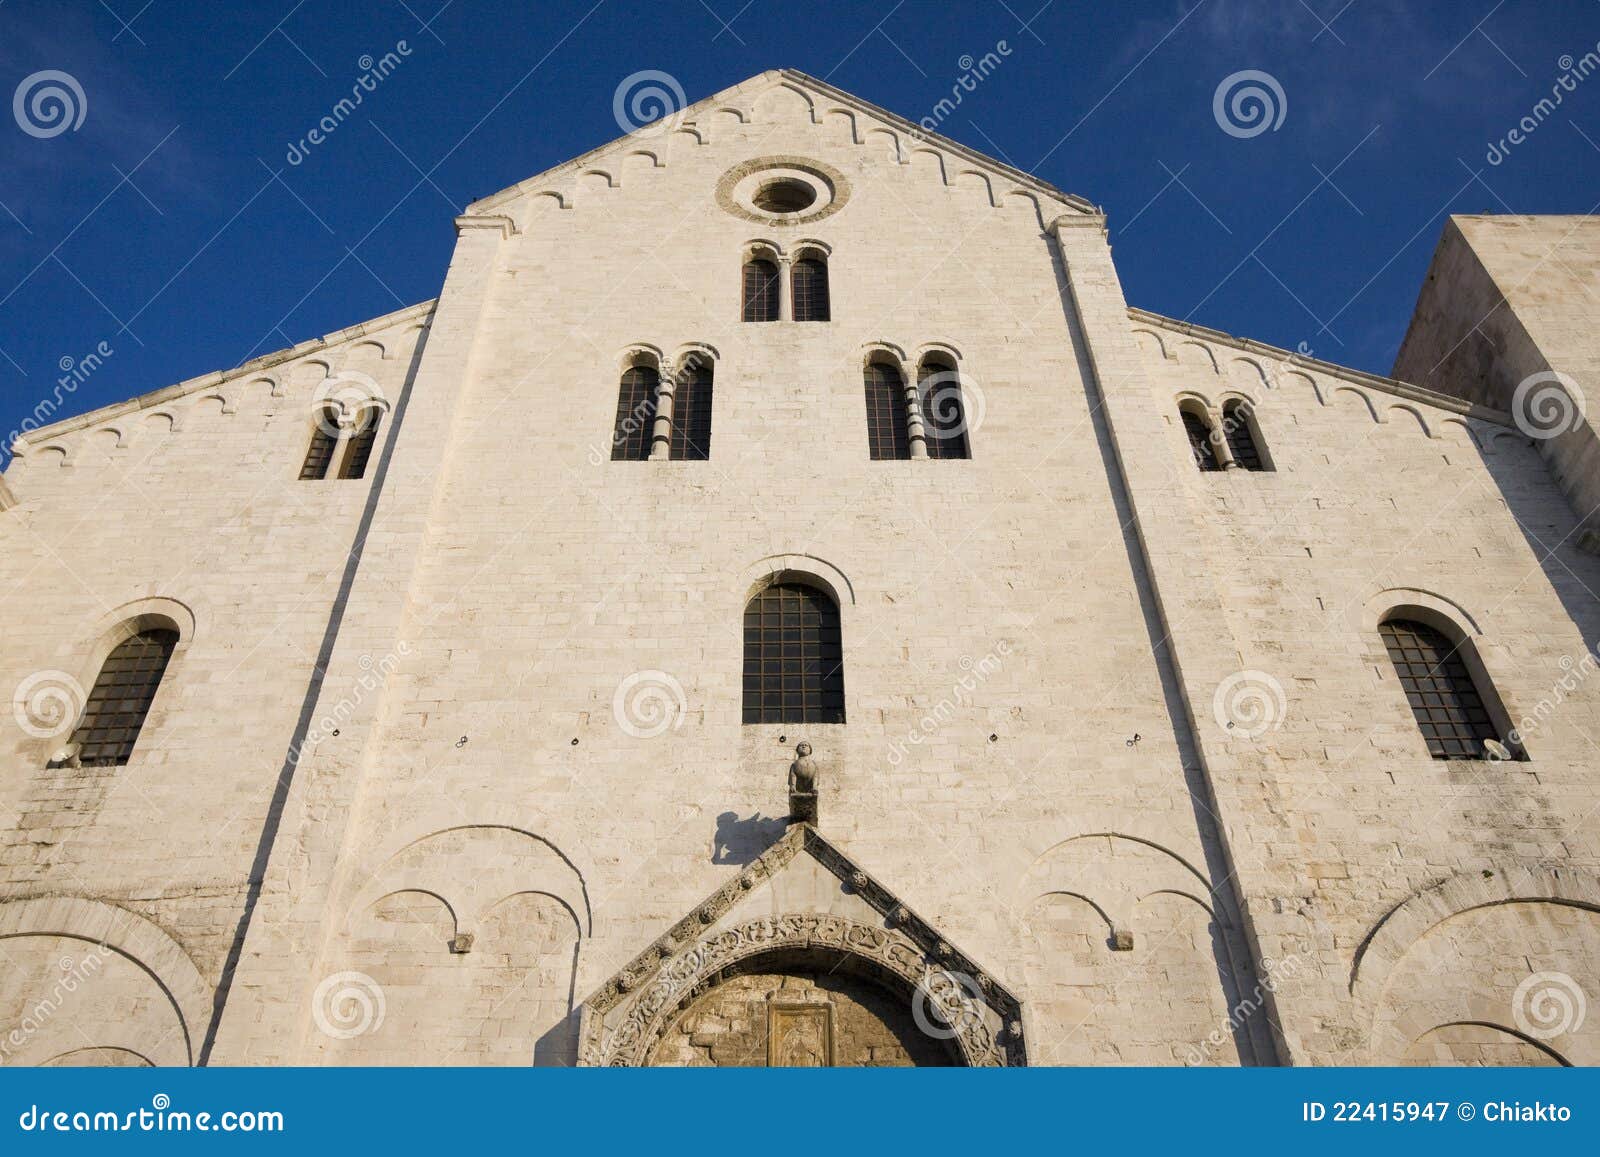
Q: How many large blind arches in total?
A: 4